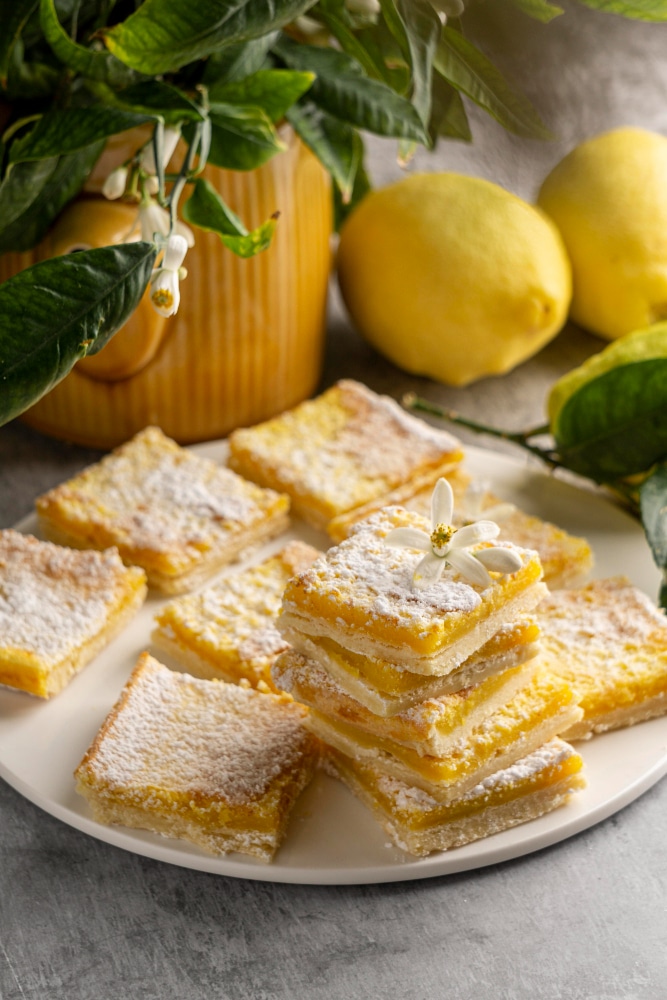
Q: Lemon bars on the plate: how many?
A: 12